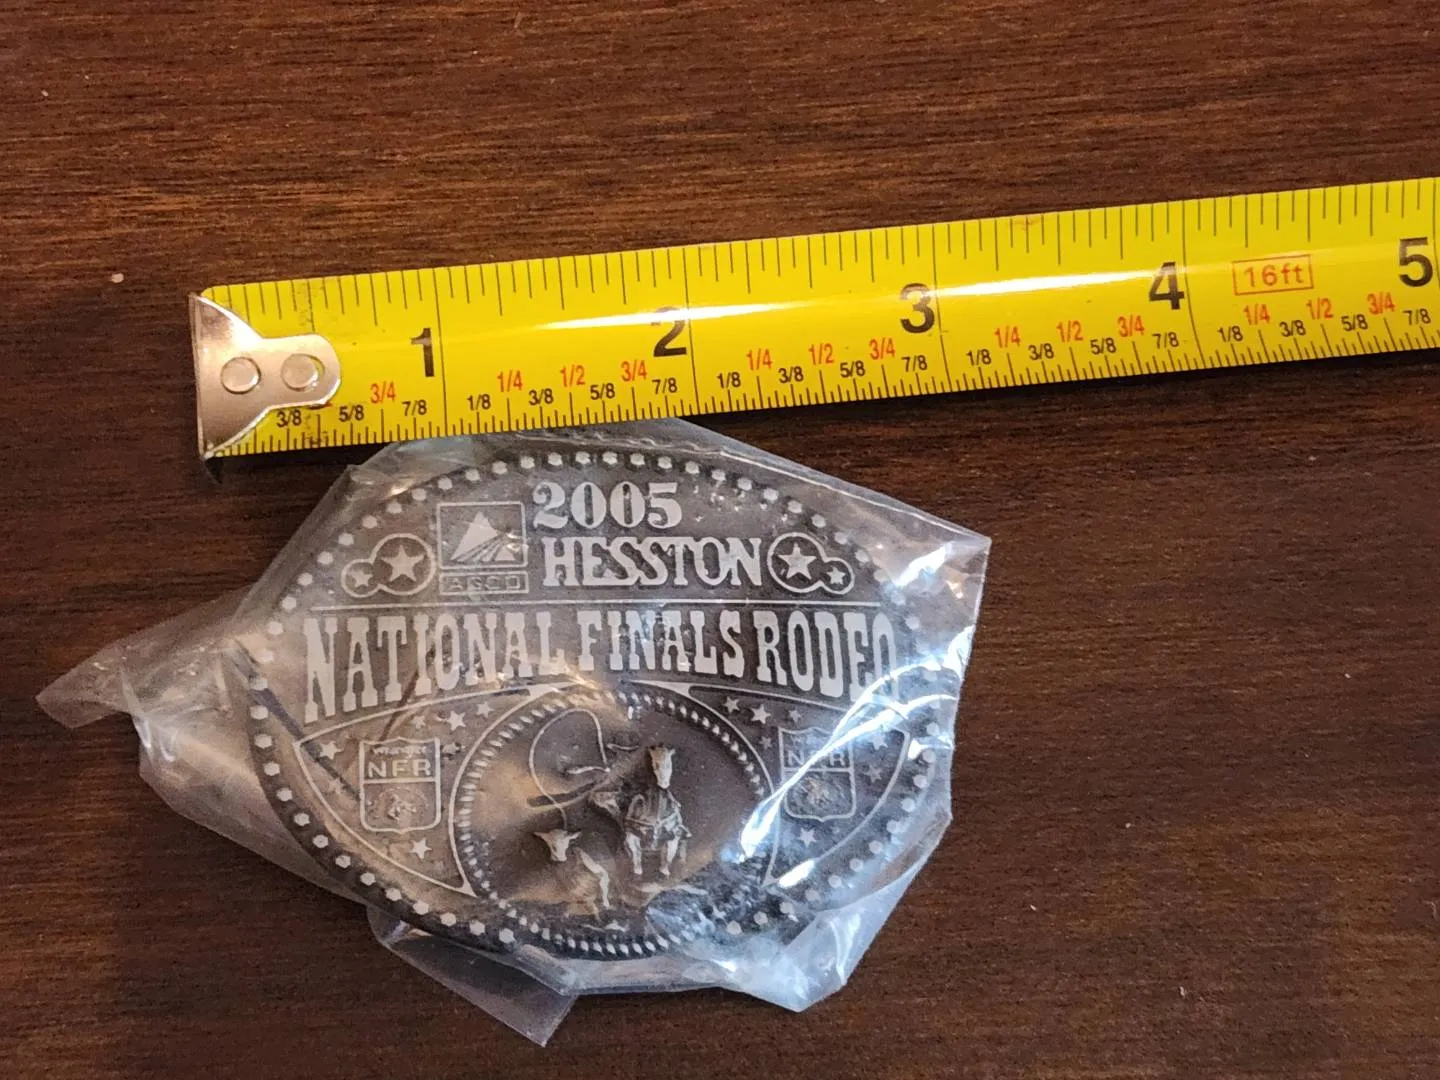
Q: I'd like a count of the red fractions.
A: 13